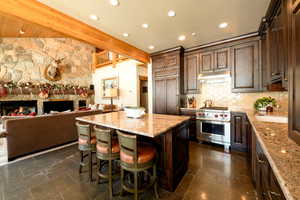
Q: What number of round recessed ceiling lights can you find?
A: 8